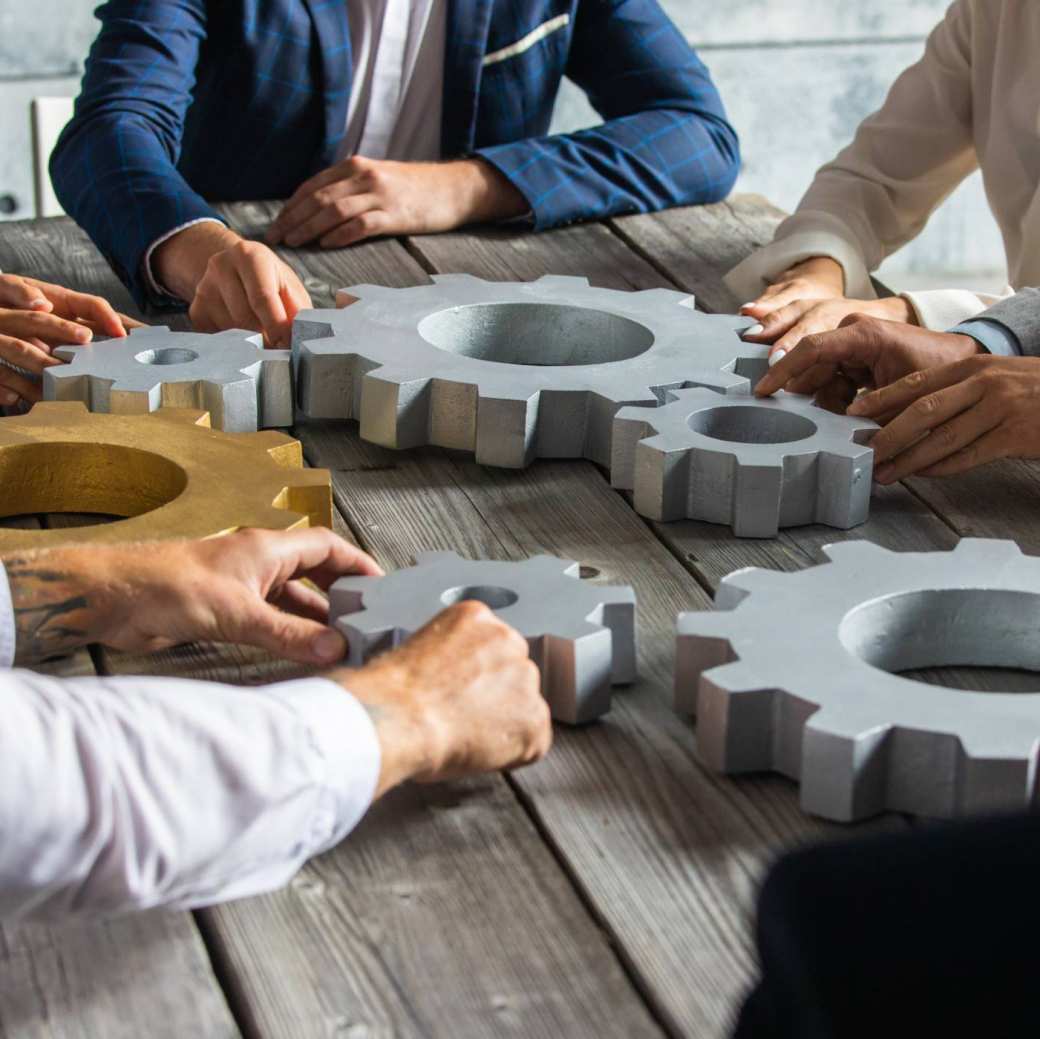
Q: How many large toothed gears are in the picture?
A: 3